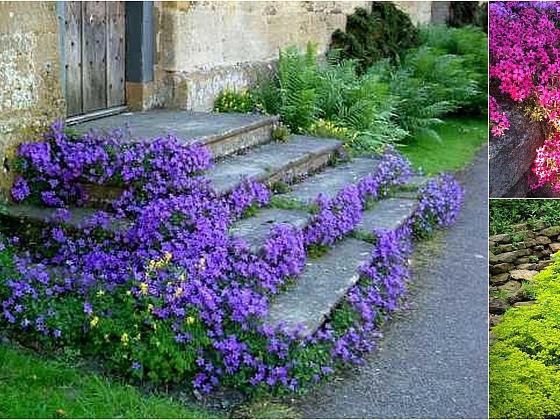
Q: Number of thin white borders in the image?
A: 2